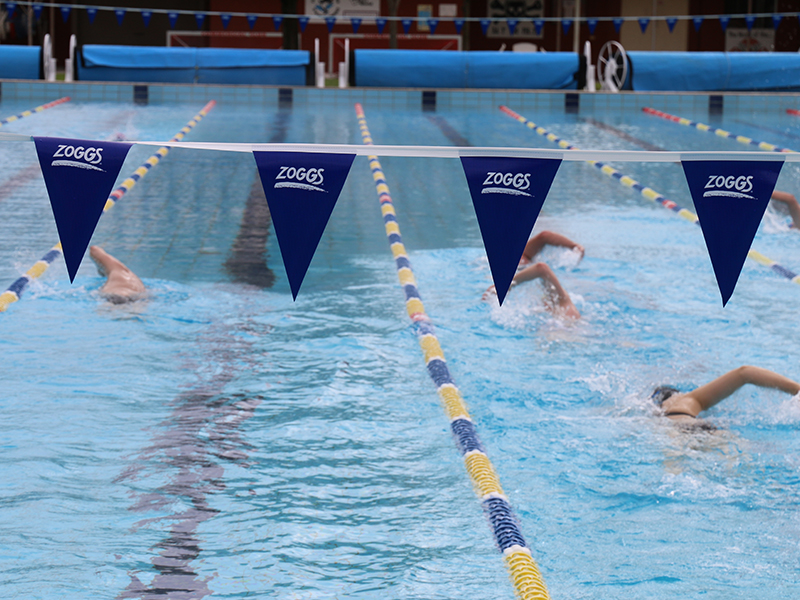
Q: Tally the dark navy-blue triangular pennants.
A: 4